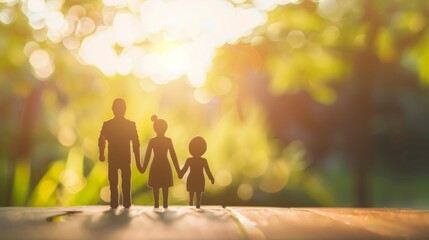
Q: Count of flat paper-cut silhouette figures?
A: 3